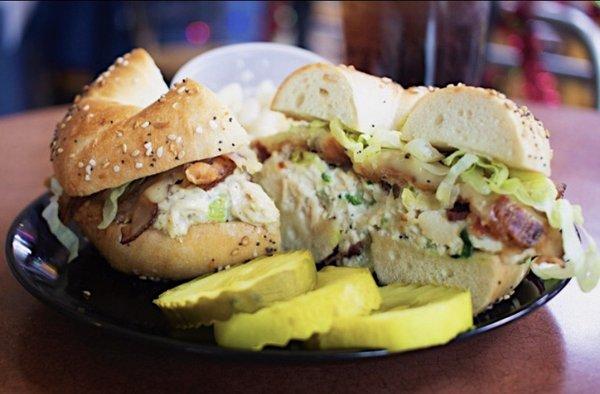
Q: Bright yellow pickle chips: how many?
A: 3